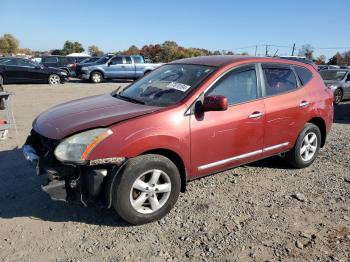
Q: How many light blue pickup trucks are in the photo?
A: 1